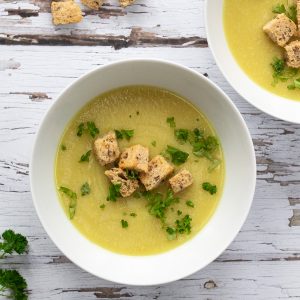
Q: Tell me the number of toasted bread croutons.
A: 11